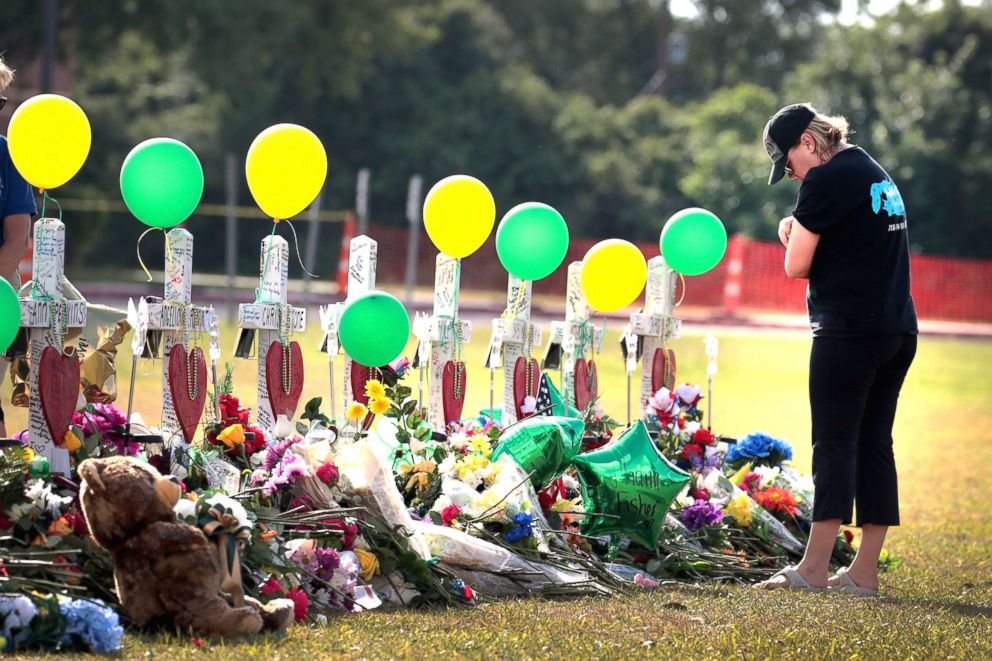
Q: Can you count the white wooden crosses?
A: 8